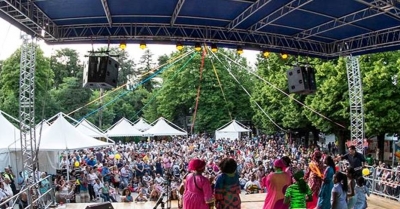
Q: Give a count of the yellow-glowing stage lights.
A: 8